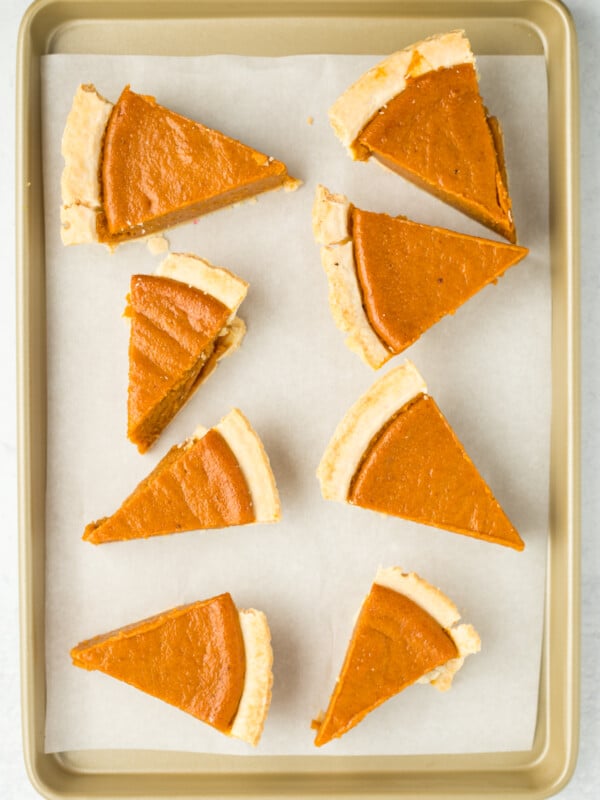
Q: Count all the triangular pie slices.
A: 8